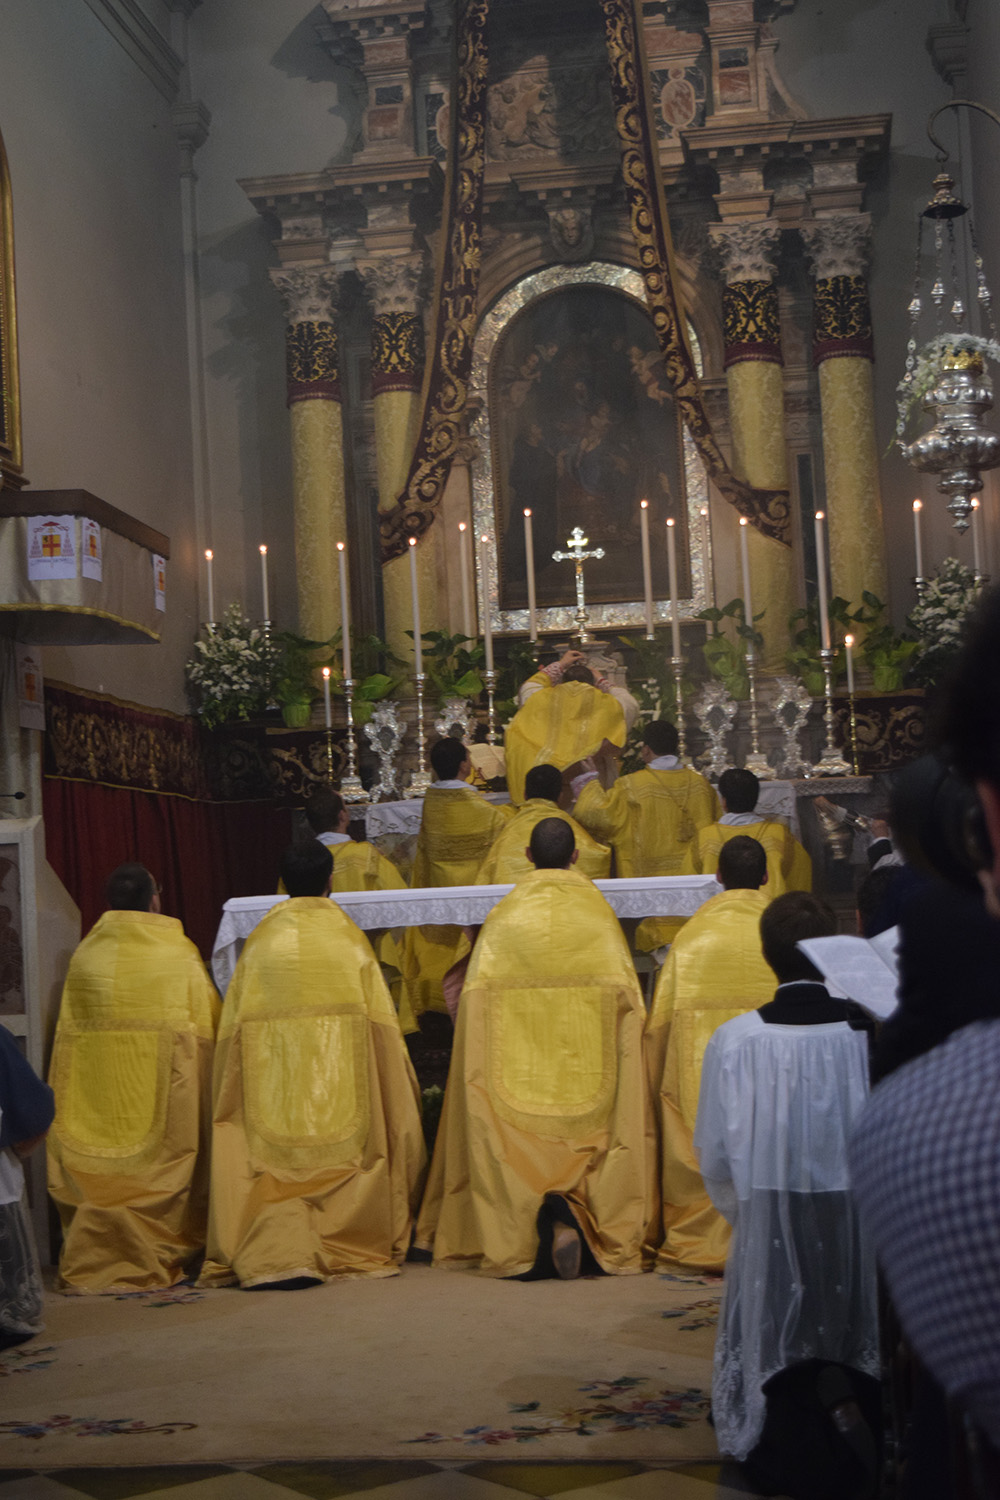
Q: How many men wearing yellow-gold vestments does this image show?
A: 10